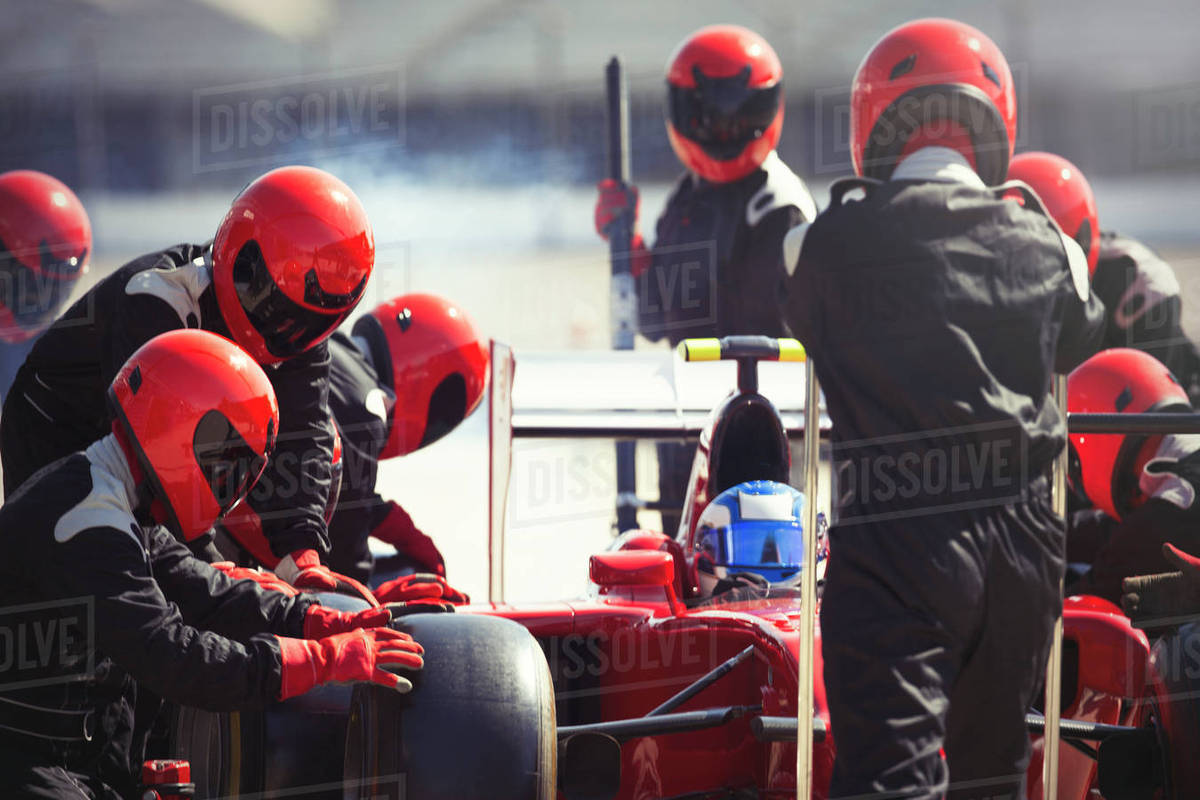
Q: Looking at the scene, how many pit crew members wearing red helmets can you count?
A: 8